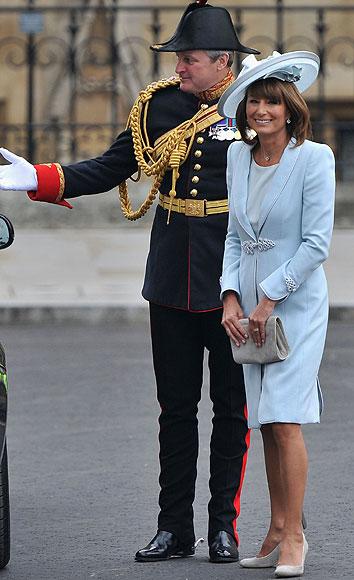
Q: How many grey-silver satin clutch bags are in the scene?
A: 1